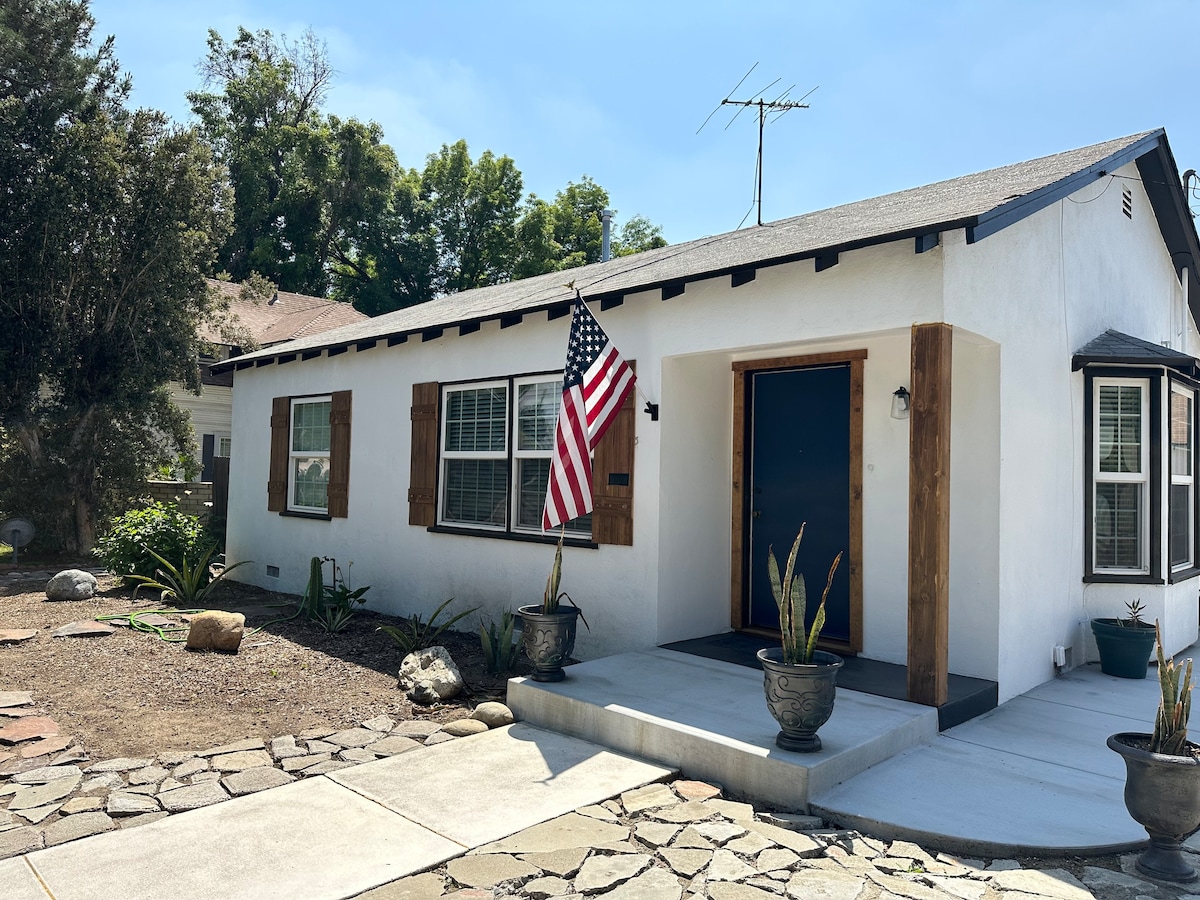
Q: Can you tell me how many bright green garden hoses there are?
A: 1